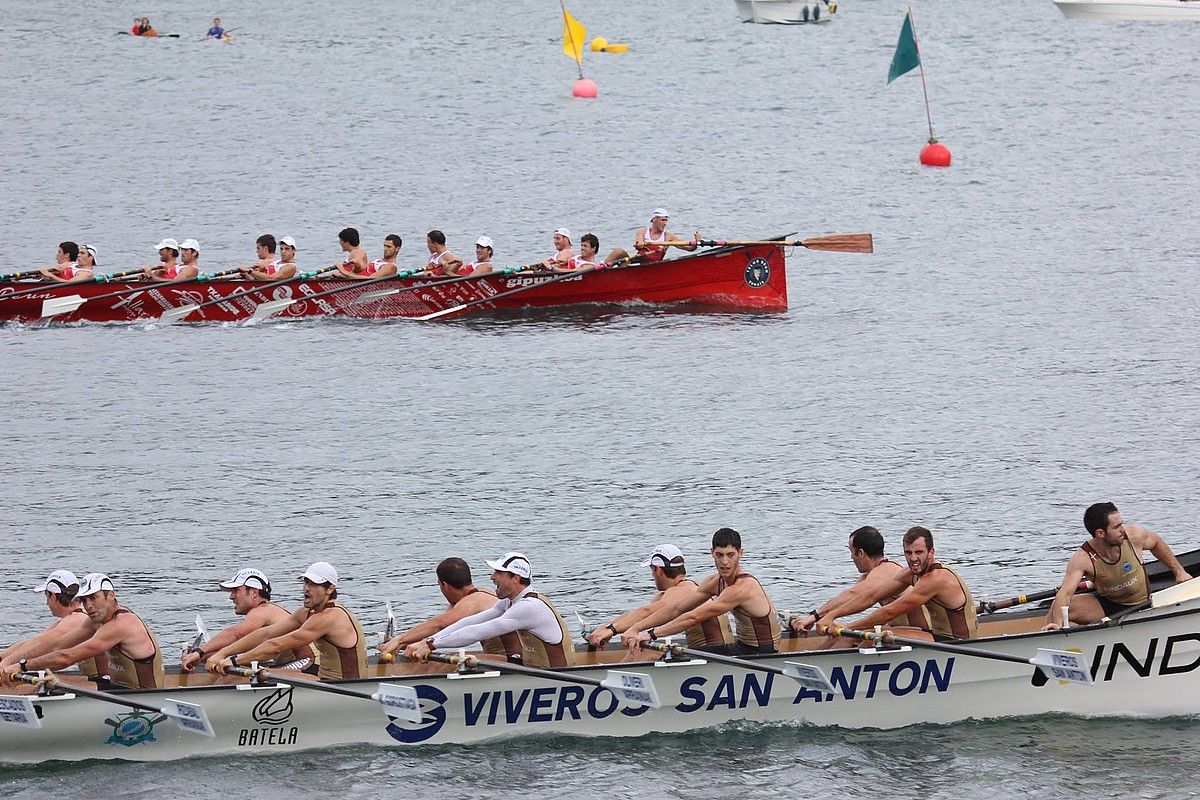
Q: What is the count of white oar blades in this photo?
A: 11